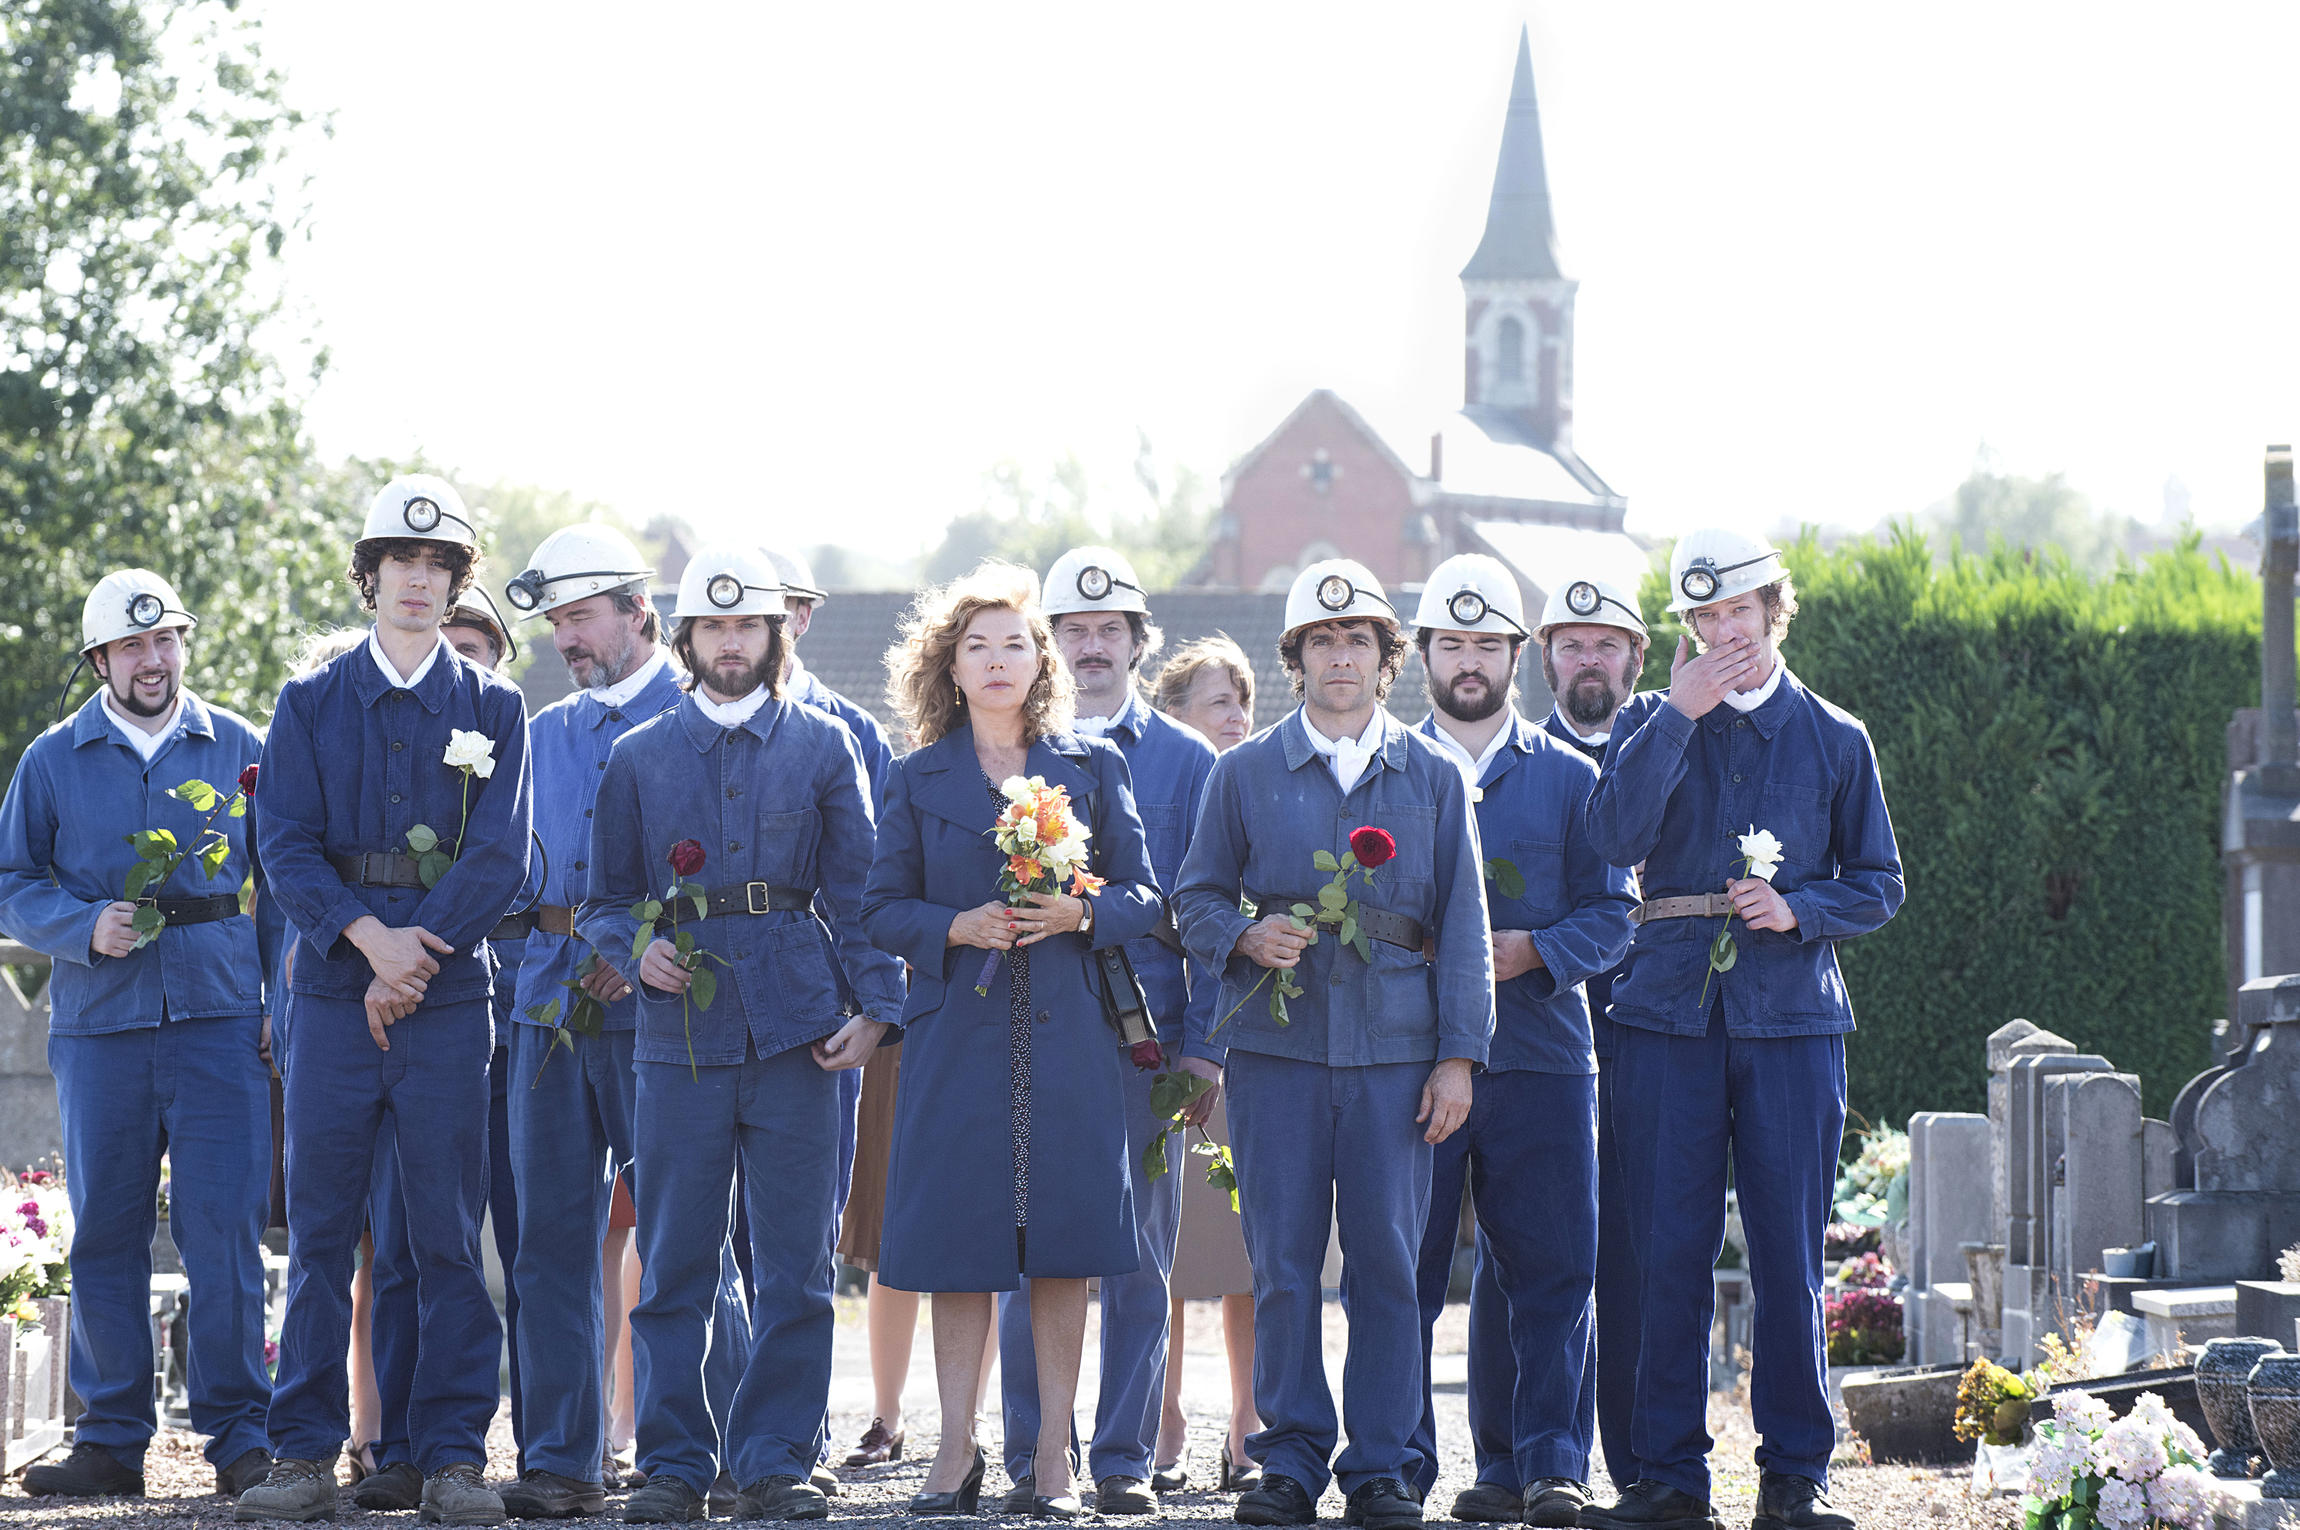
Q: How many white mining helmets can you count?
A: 11